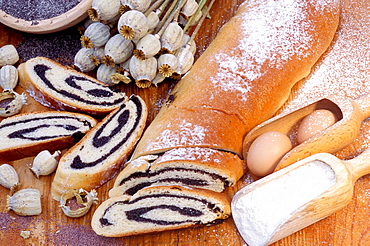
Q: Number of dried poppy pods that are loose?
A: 7